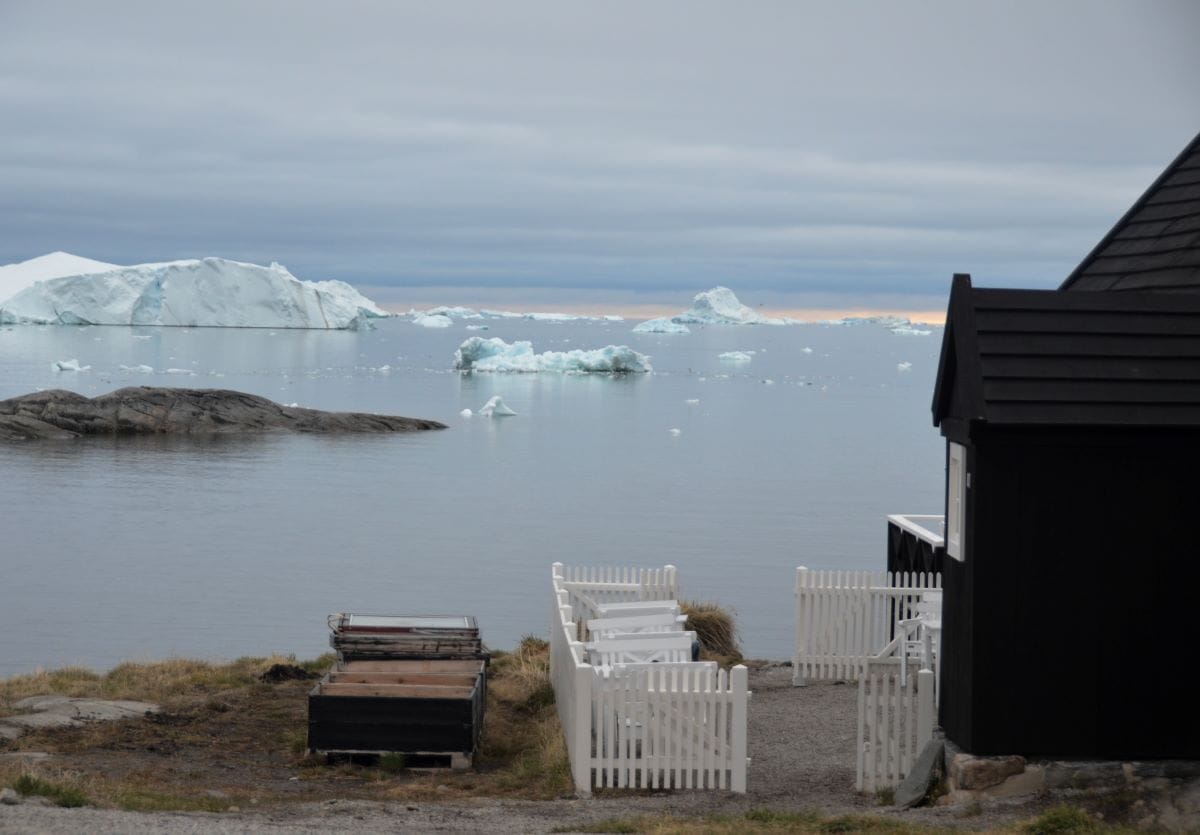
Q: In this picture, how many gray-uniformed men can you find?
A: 0